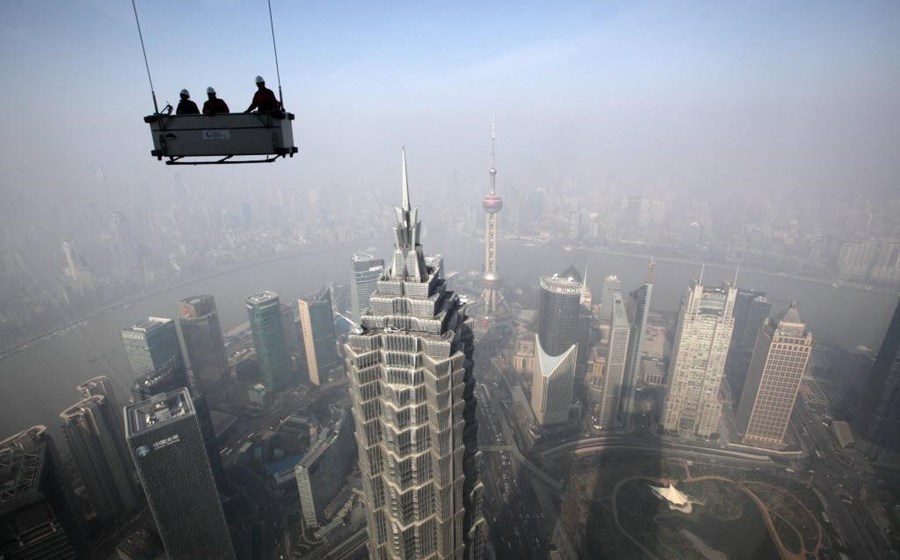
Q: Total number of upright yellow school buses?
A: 0